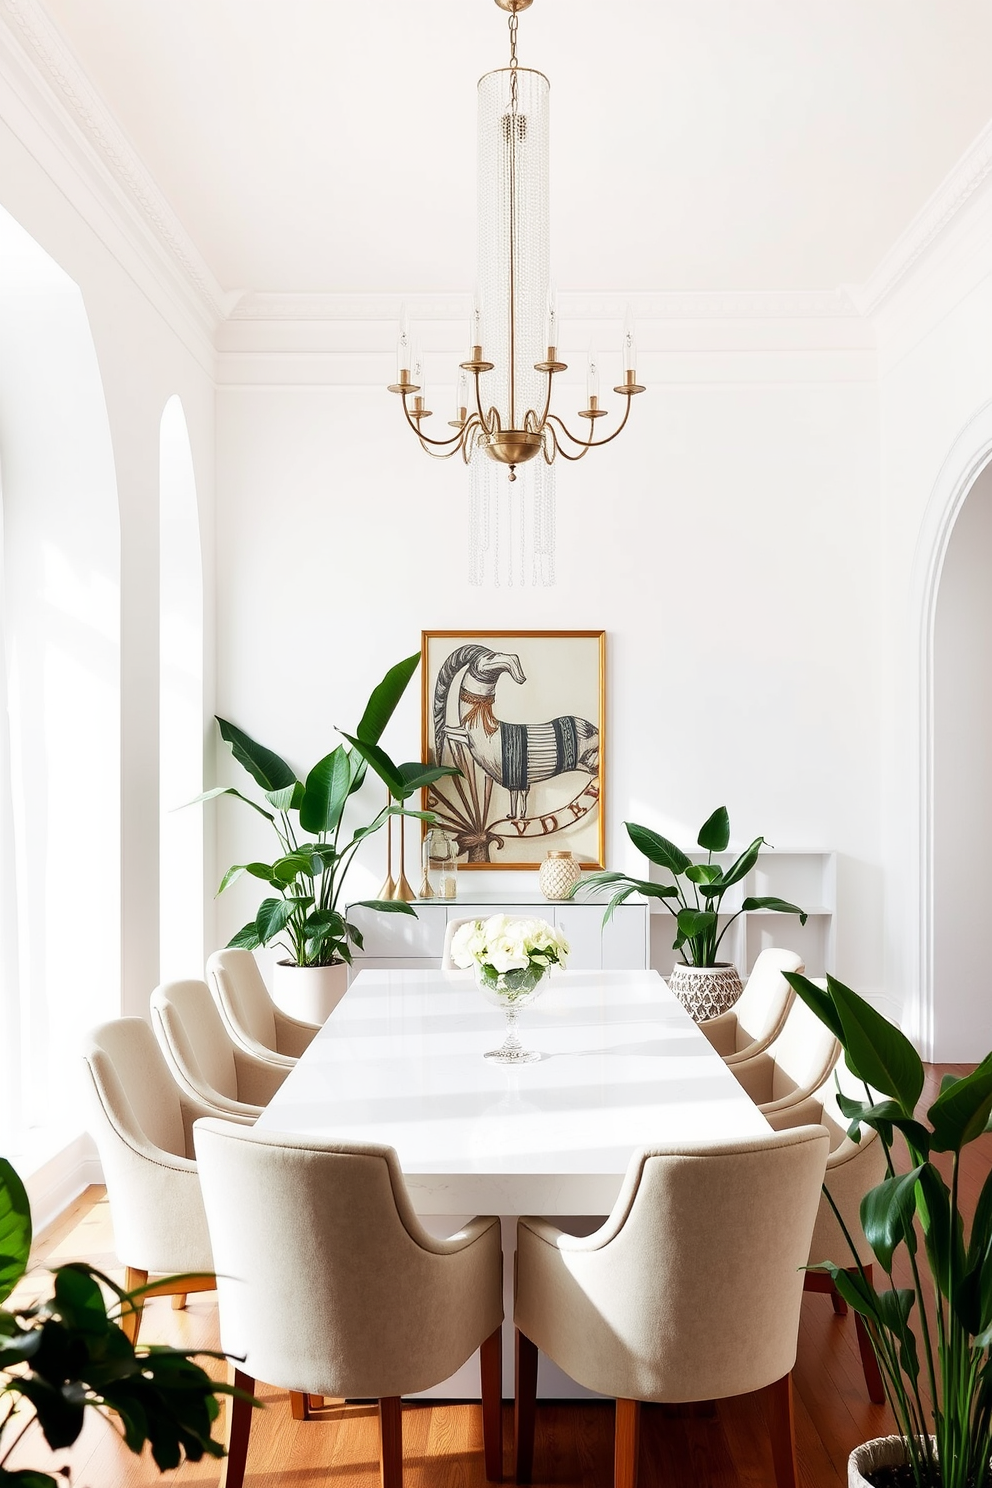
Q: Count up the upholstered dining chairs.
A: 9